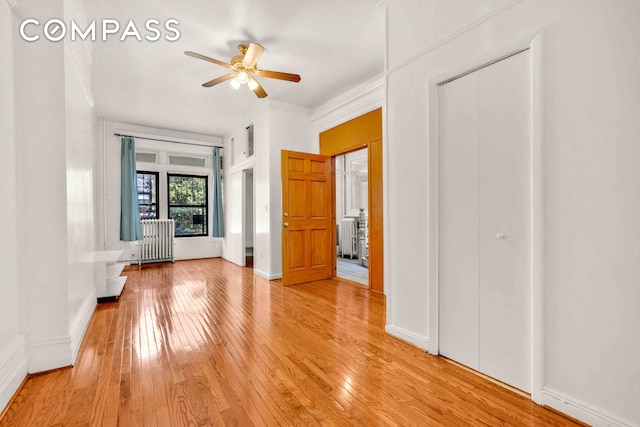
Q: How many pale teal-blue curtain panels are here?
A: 2